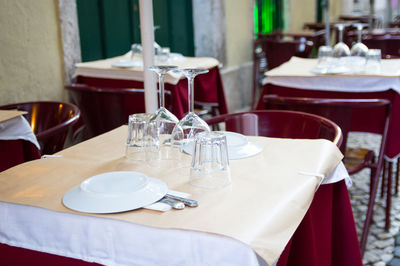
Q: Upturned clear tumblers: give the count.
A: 6